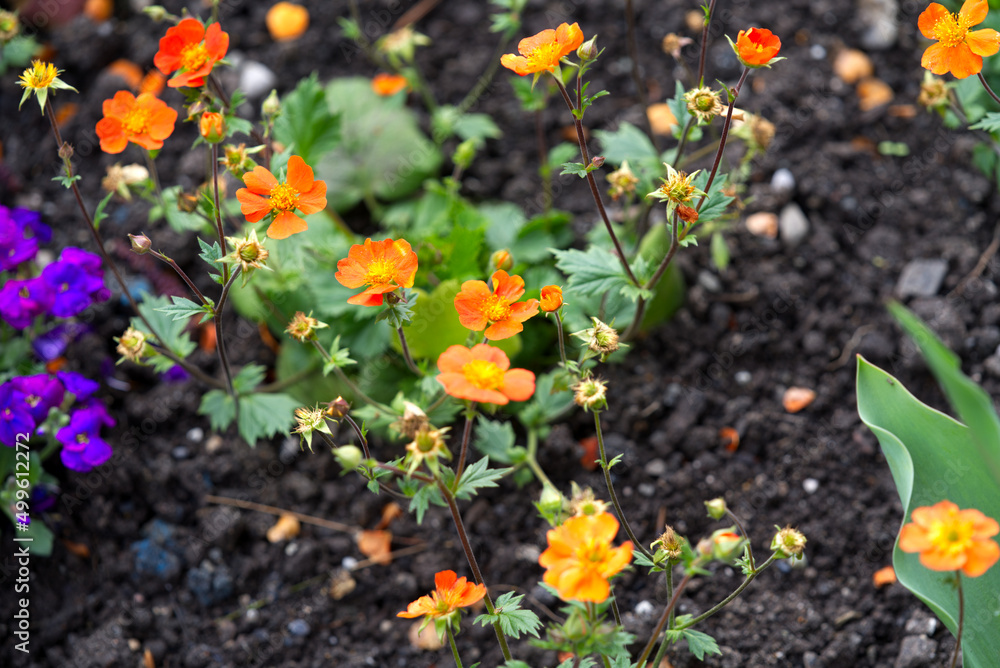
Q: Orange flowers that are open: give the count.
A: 12